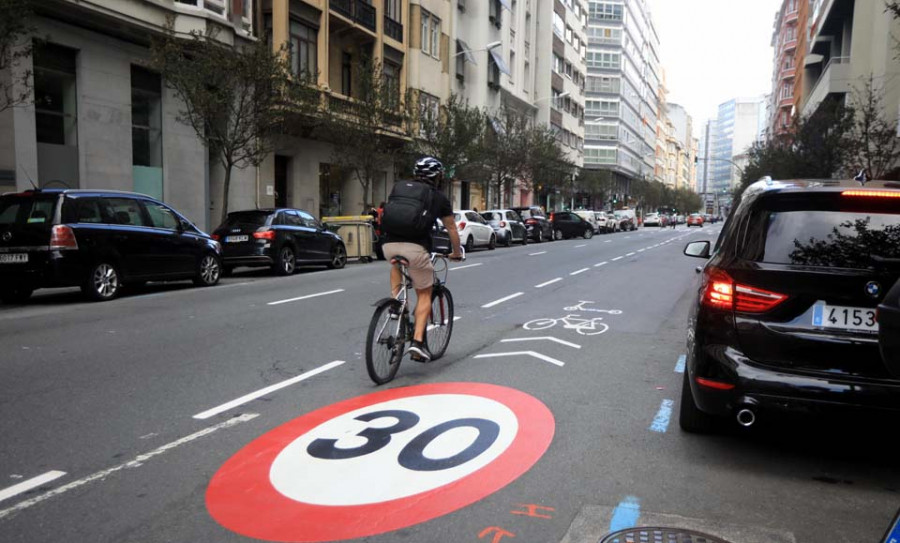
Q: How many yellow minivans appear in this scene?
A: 0